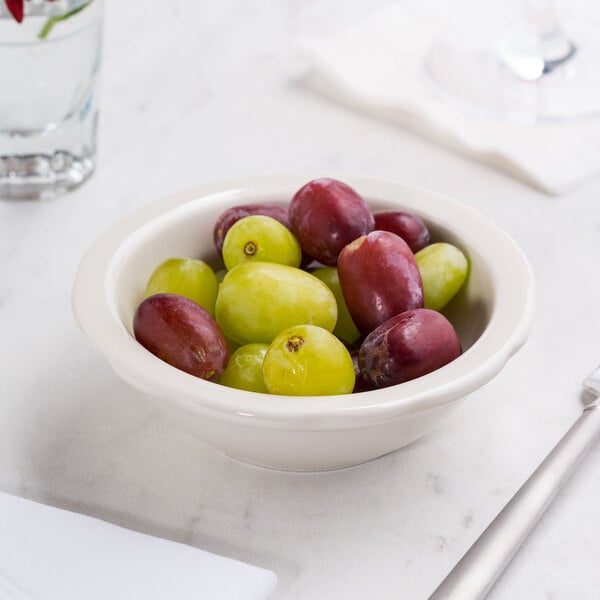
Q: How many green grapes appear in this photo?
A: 7